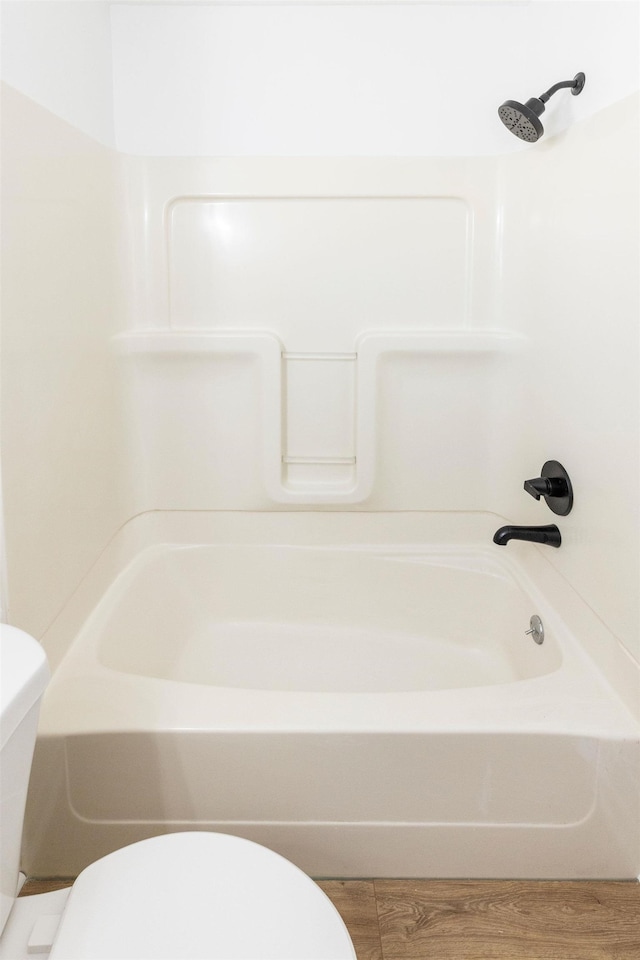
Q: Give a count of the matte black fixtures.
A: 3